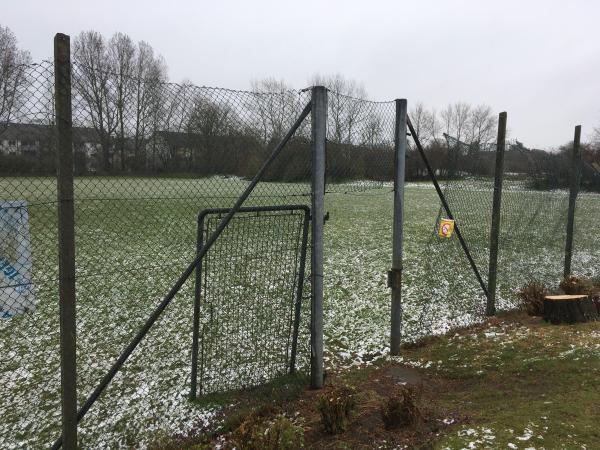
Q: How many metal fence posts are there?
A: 2